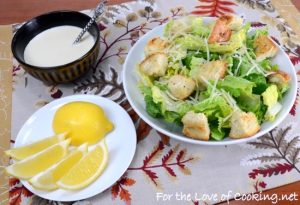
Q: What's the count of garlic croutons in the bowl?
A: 9